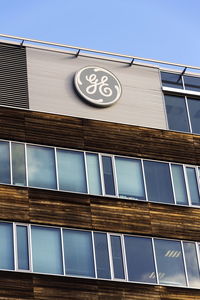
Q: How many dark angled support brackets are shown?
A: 4